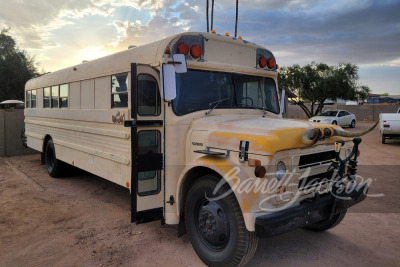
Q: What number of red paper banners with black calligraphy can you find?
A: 0